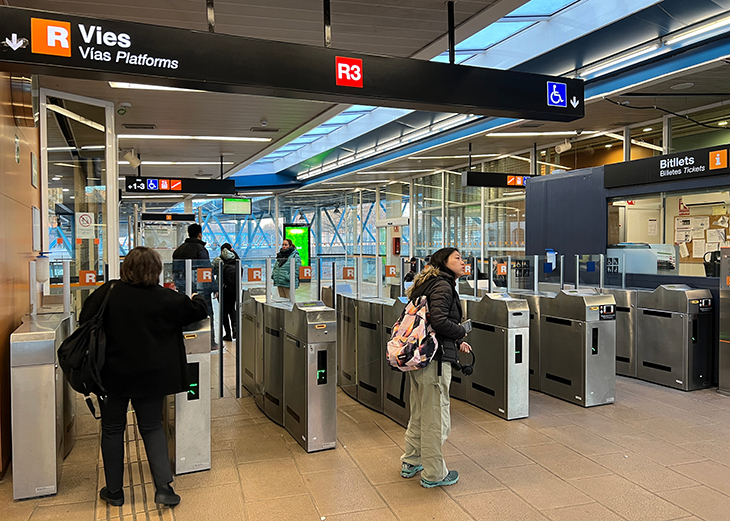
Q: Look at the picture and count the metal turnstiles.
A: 7